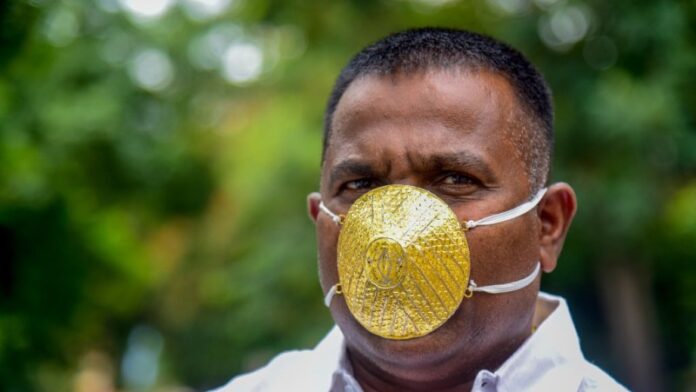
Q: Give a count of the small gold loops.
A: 4